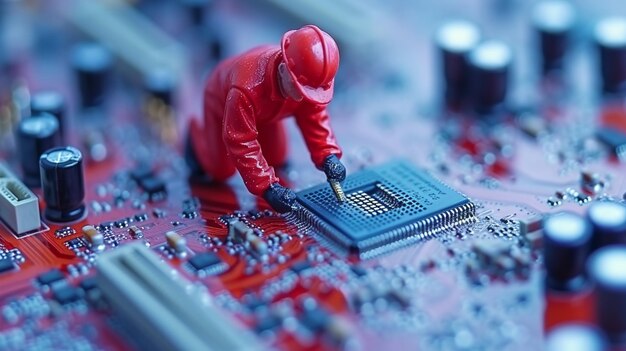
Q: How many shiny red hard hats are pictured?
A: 1